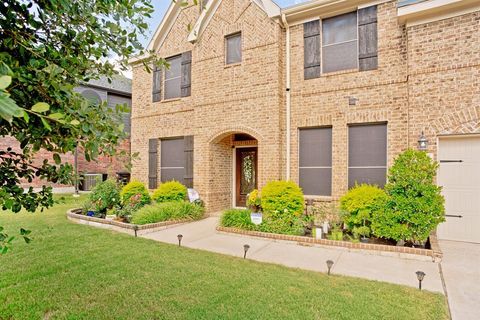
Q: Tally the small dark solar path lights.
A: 5